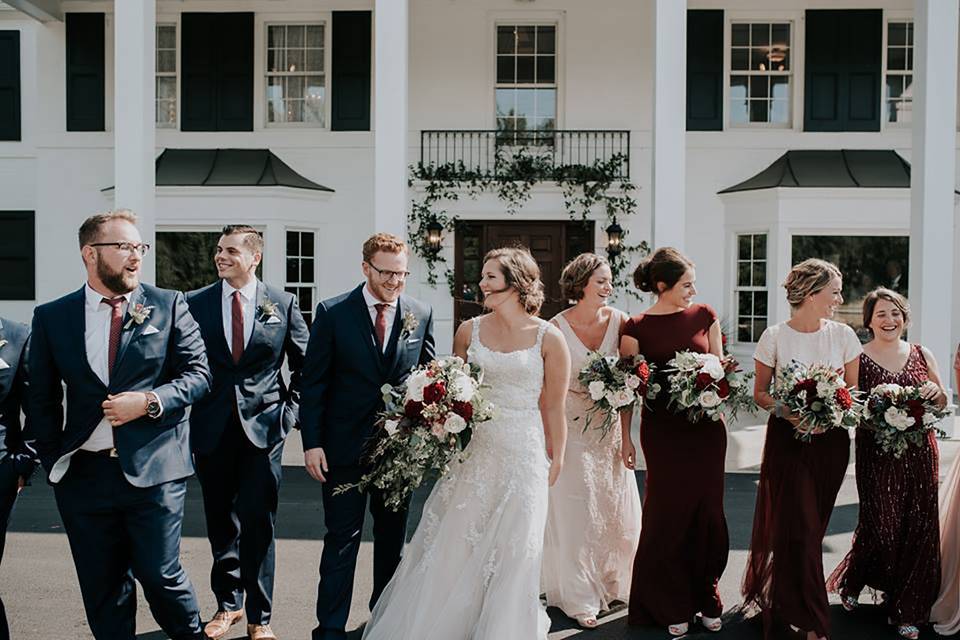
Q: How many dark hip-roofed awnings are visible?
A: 2